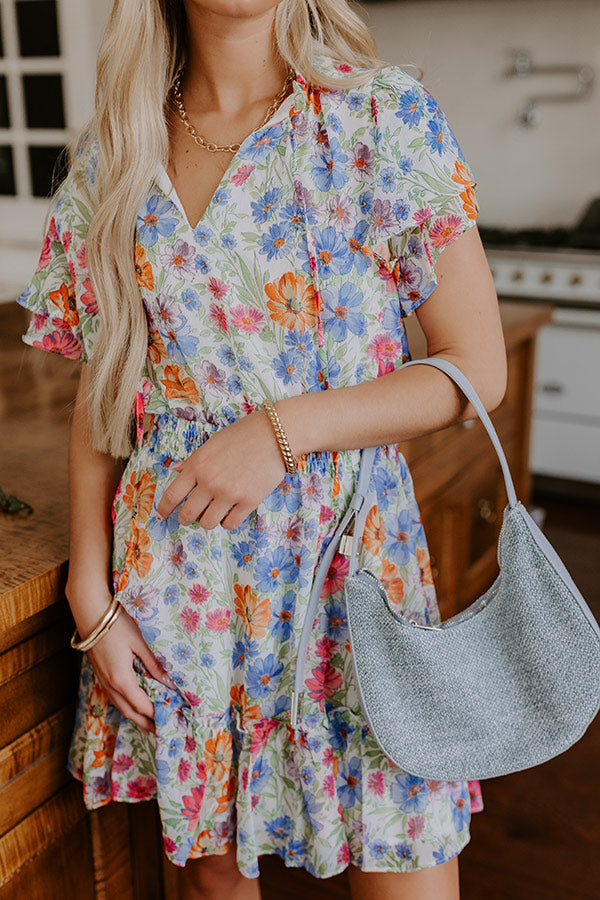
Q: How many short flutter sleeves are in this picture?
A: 2